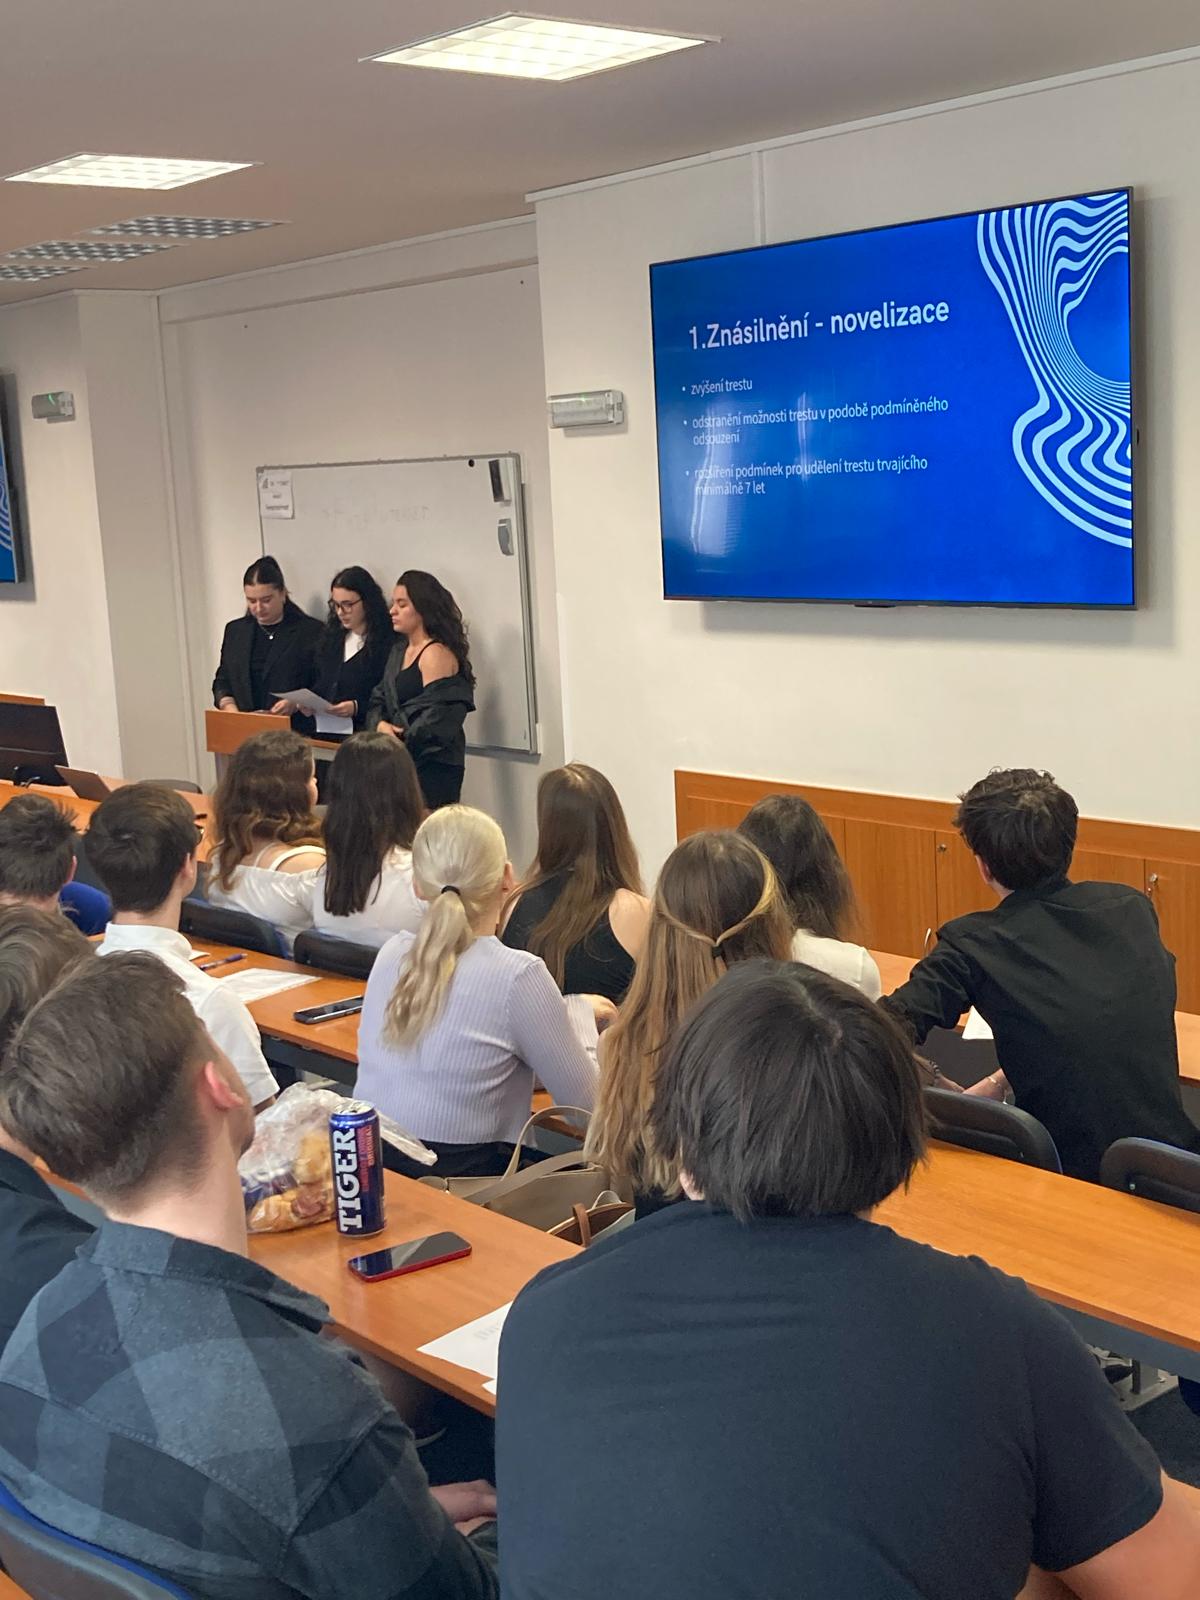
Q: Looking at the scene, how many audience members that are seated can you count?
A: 12